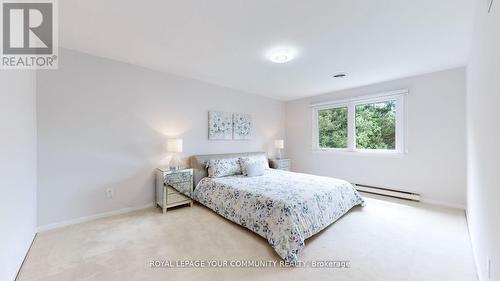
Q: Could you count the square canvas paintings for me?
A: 2